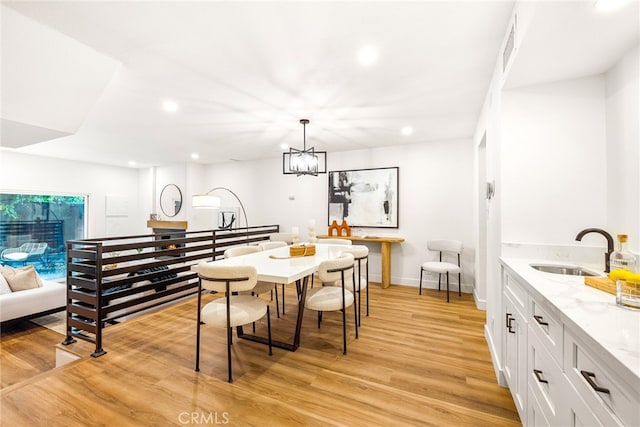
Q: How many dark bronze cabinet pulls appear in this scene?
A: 5